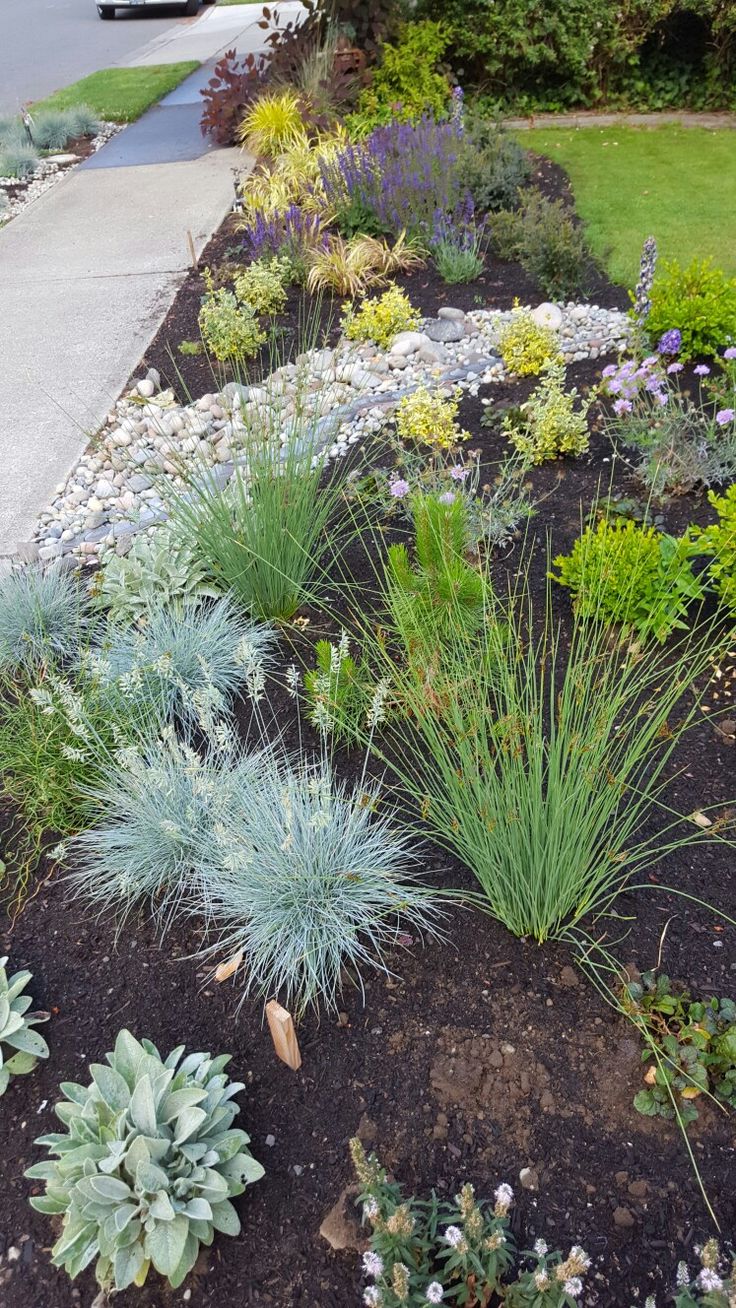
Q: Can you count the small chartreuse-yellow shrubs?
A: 6